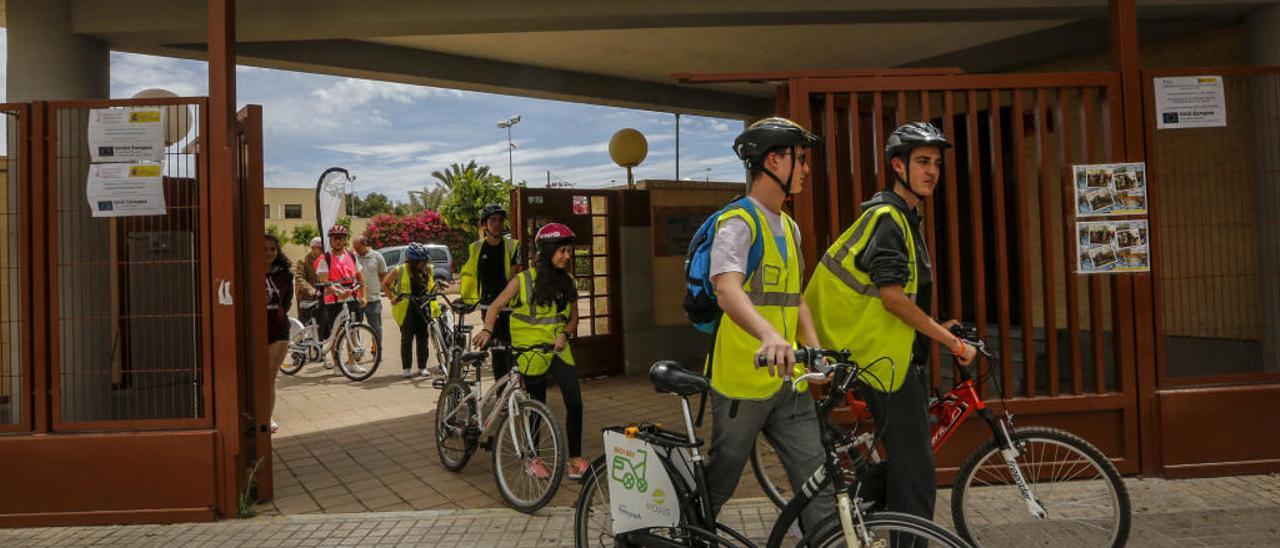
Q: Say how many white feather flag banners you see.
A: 1